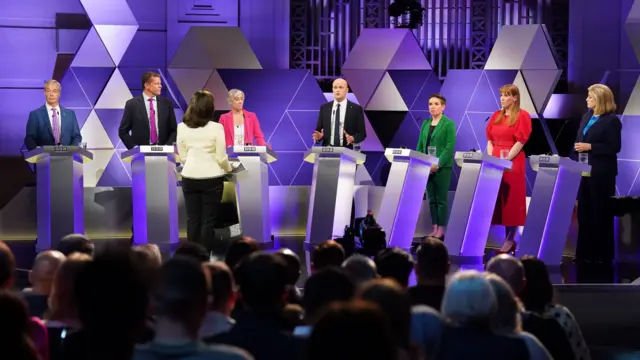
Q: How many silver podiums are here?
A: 7